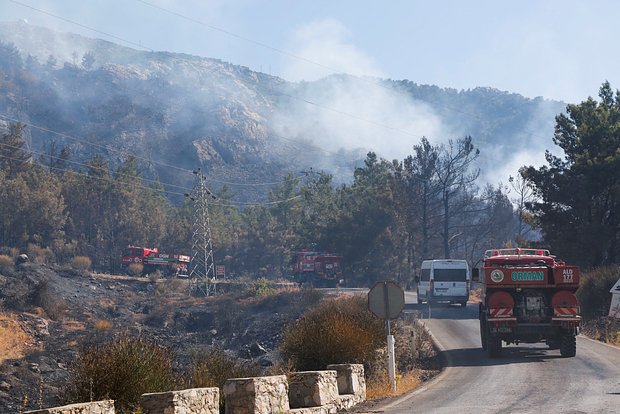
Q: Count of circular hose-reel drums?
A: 2